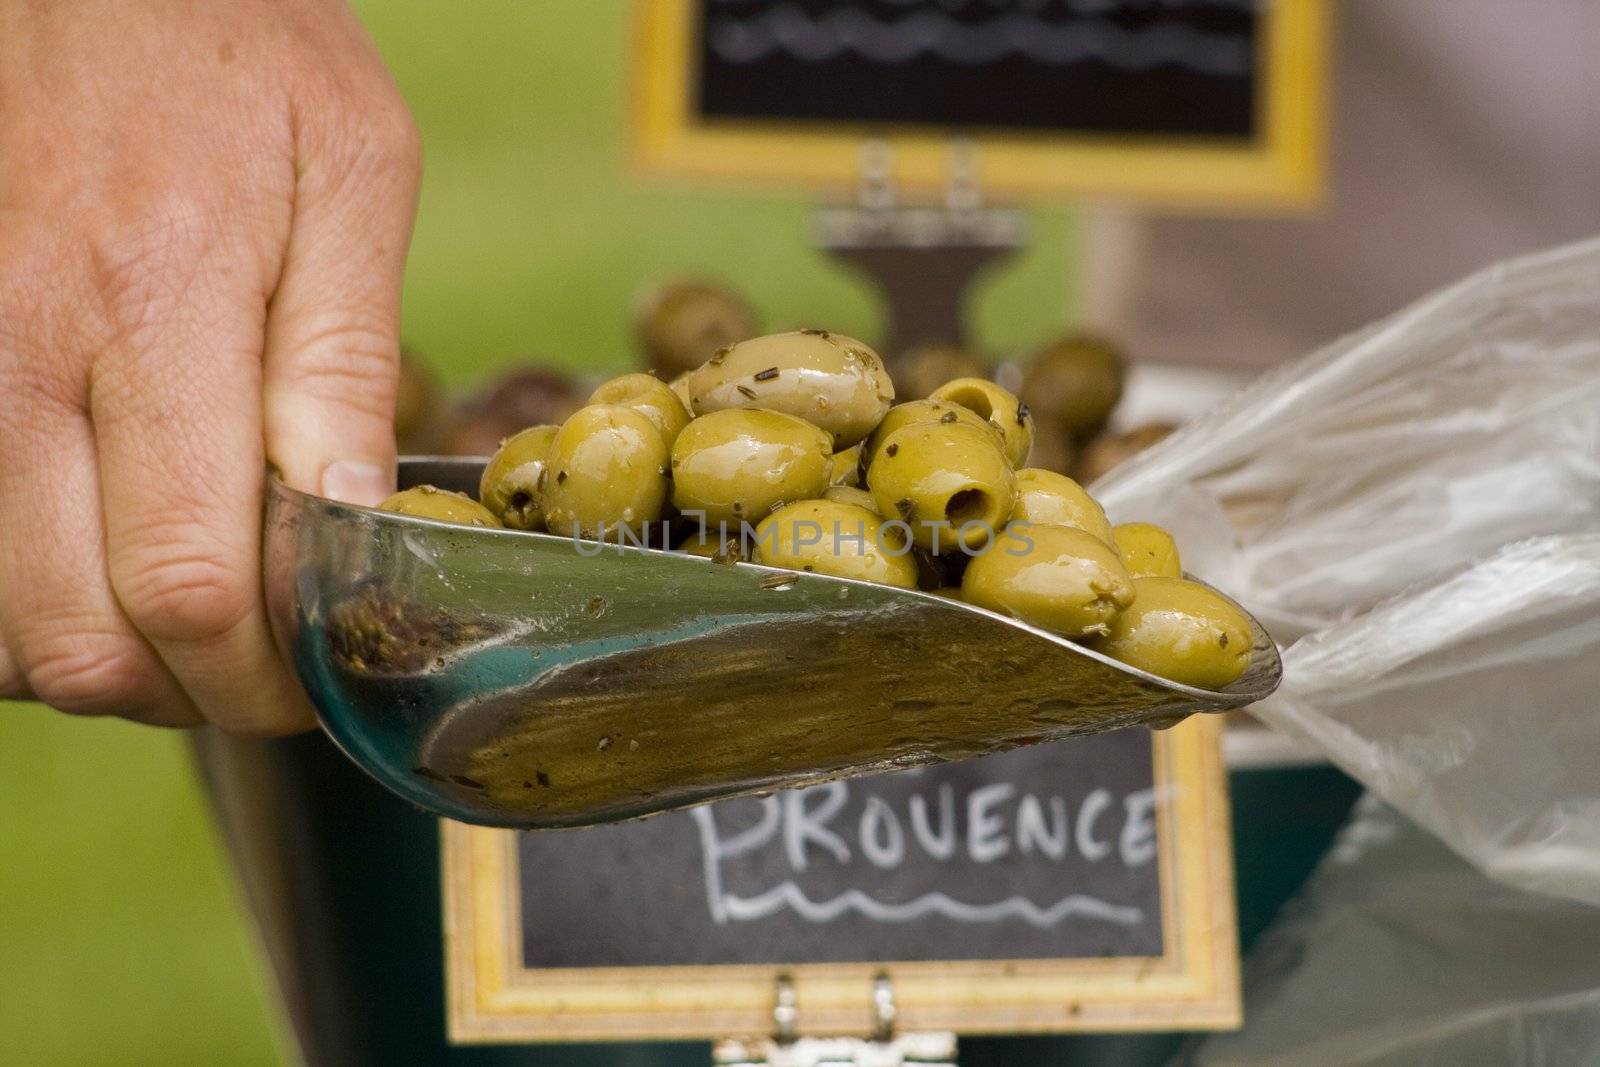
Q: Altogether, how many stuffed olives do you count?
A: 0